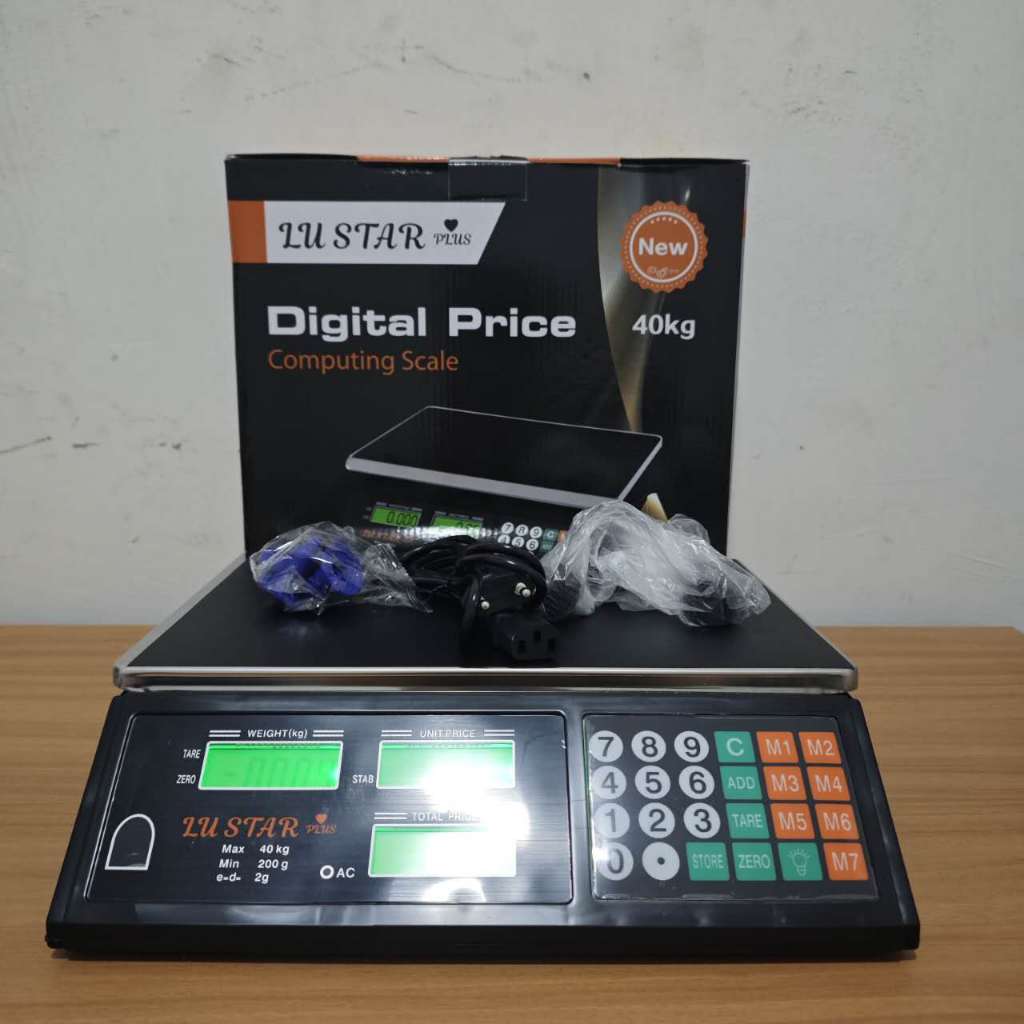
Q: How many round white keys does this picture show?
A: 11